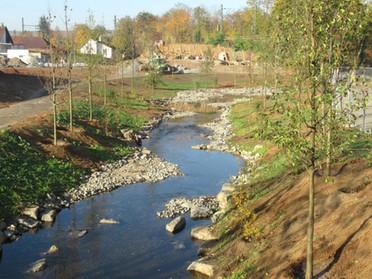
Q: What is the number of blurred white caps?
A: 0